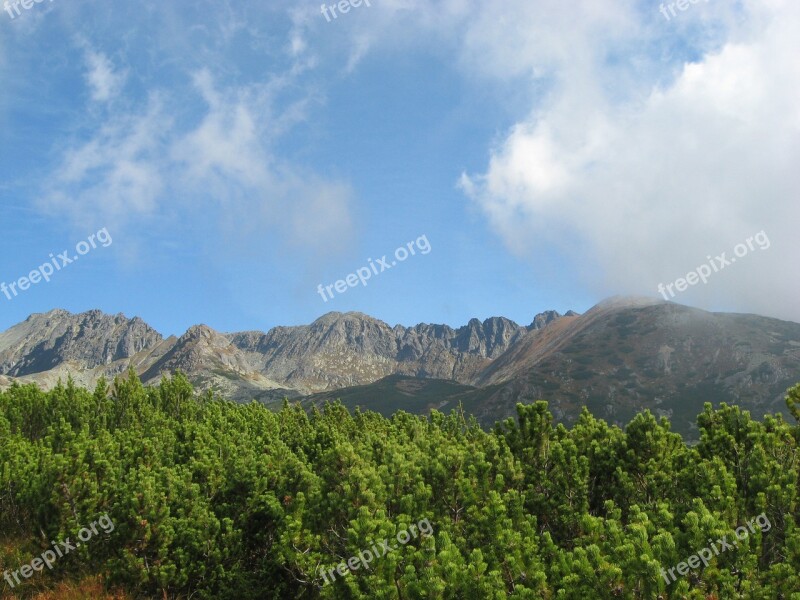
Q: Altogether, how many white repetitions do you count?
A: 9